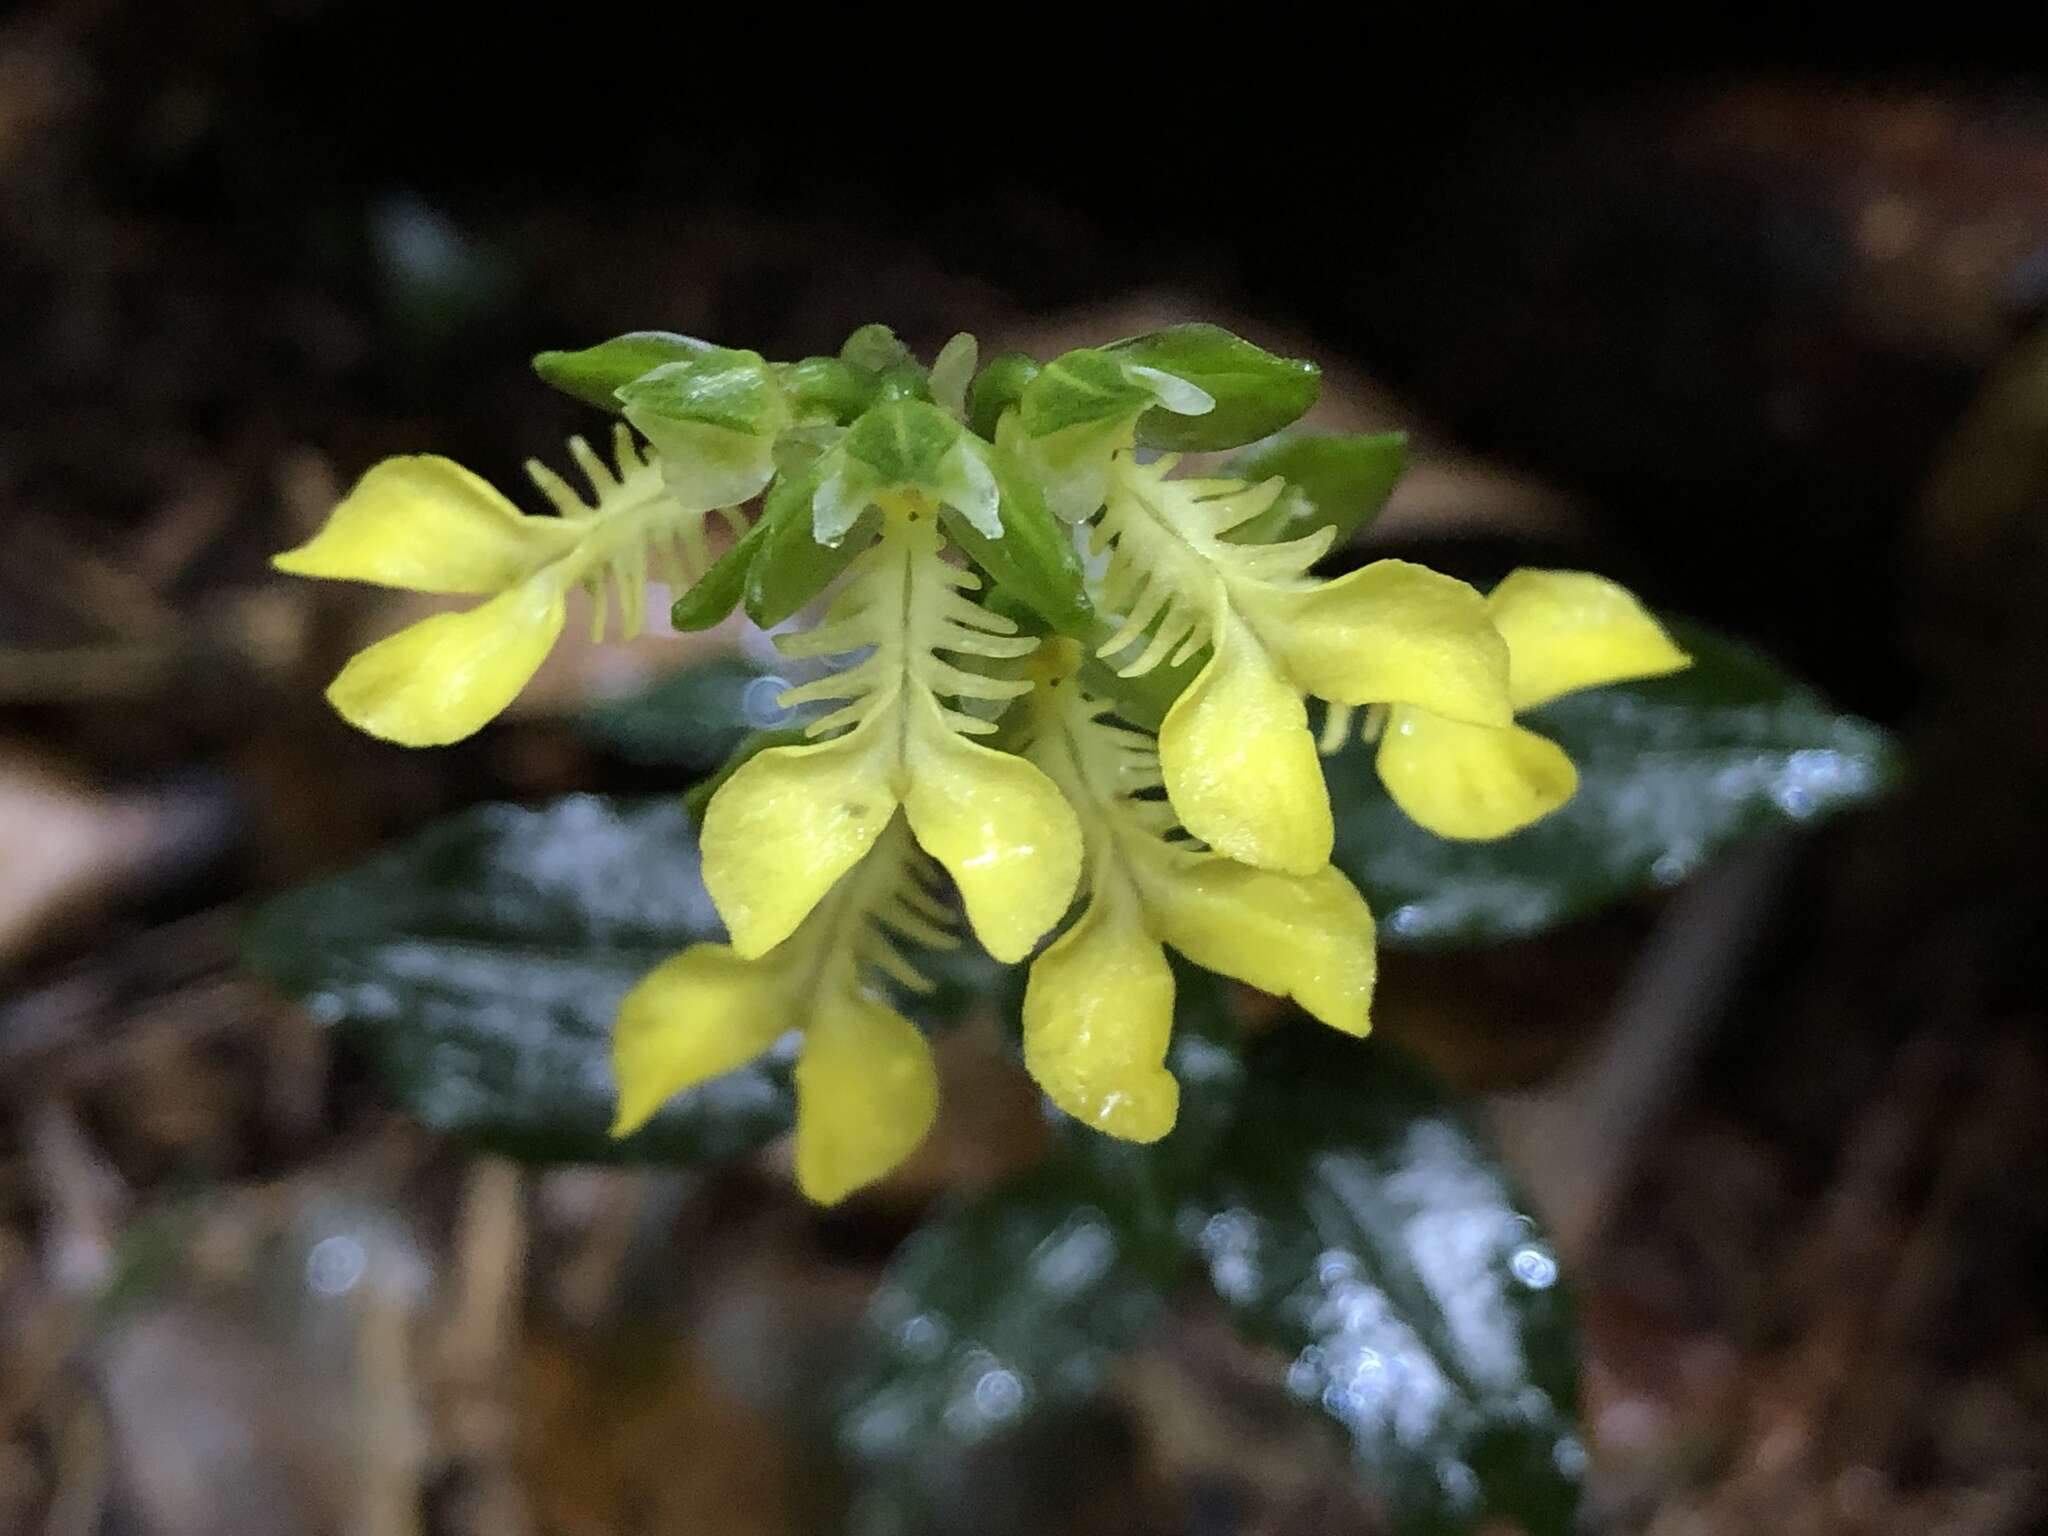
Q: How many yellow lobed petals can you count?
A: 12